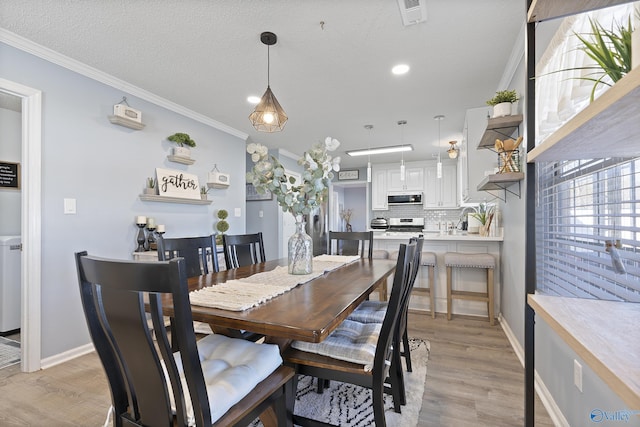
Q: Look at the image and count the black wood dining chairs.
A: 6